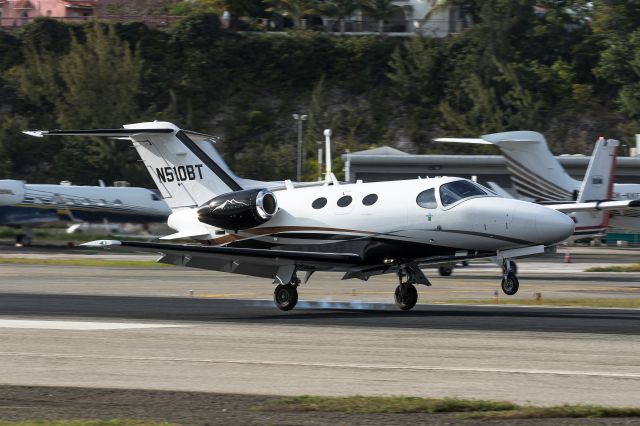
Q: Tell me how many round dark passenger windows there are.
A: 3